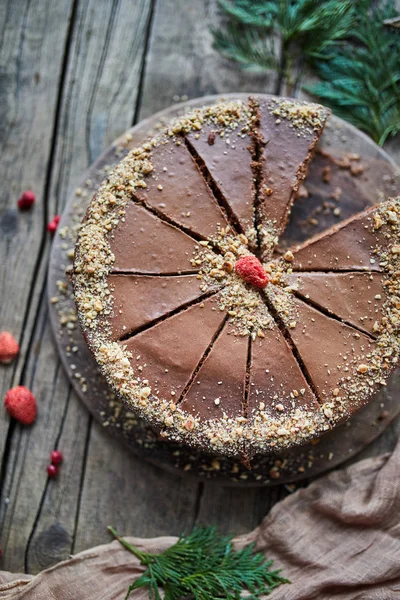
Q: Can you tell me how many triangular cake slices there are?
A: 11